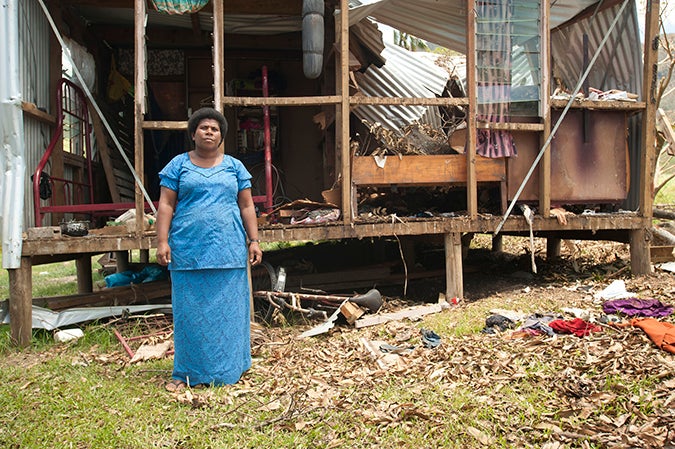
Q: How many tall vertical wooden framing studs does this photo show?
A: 6